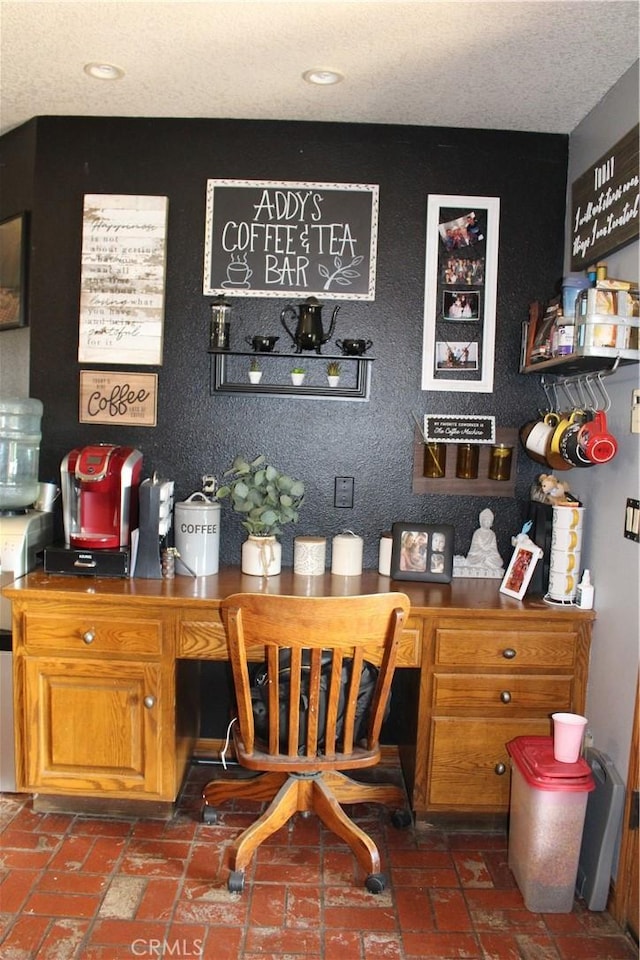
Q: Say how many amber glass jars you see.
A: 3